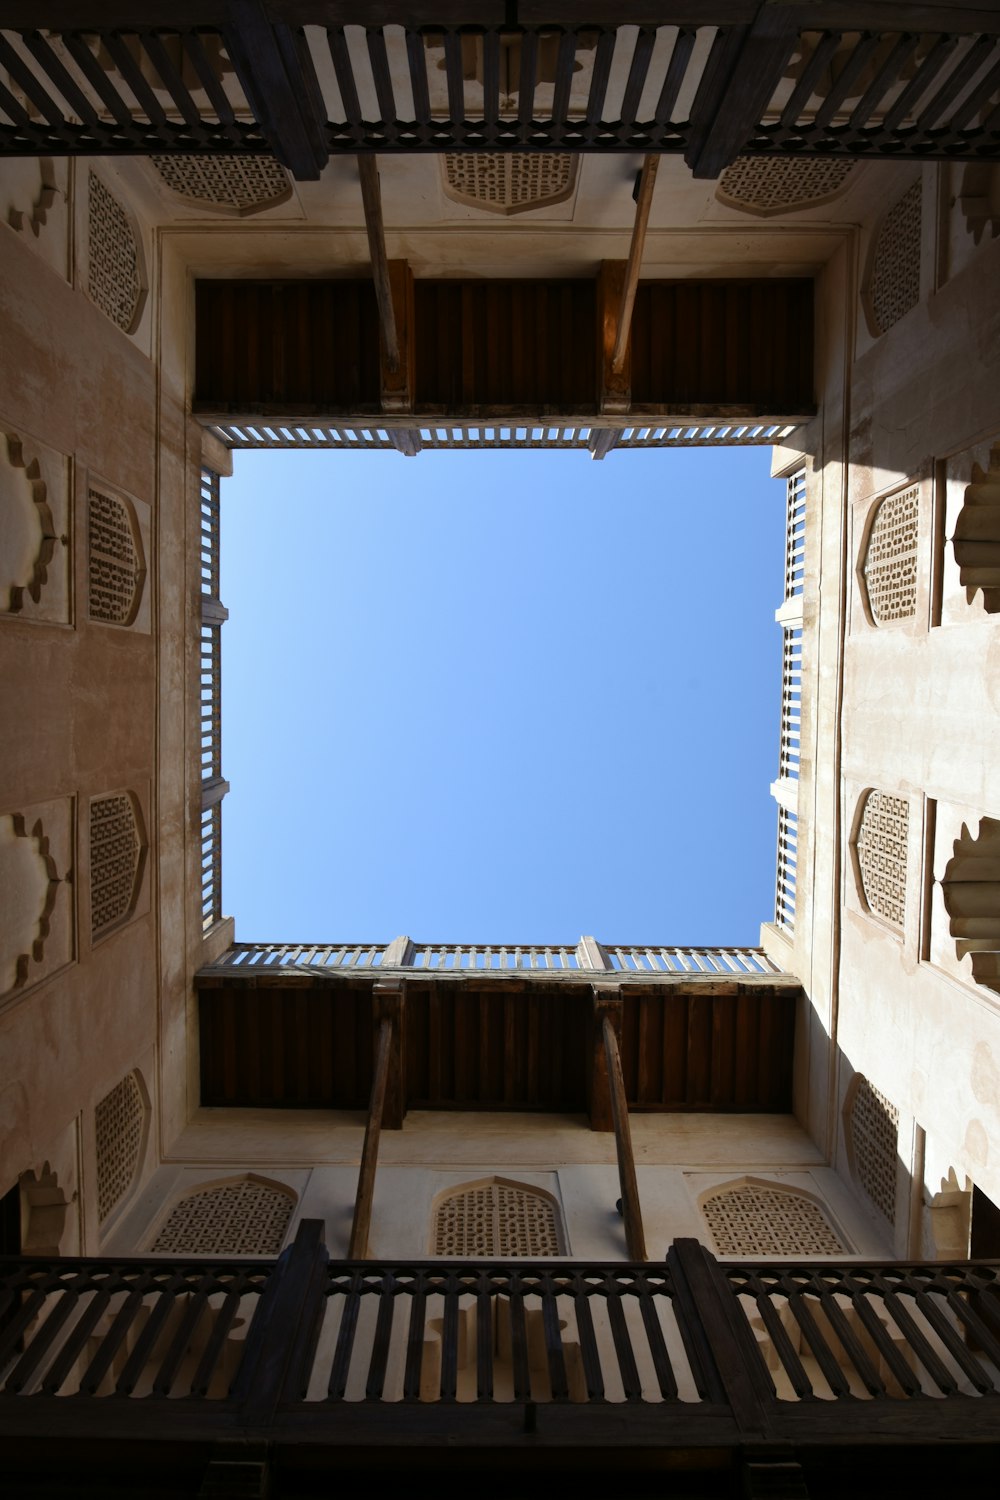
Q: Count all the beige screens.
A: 14